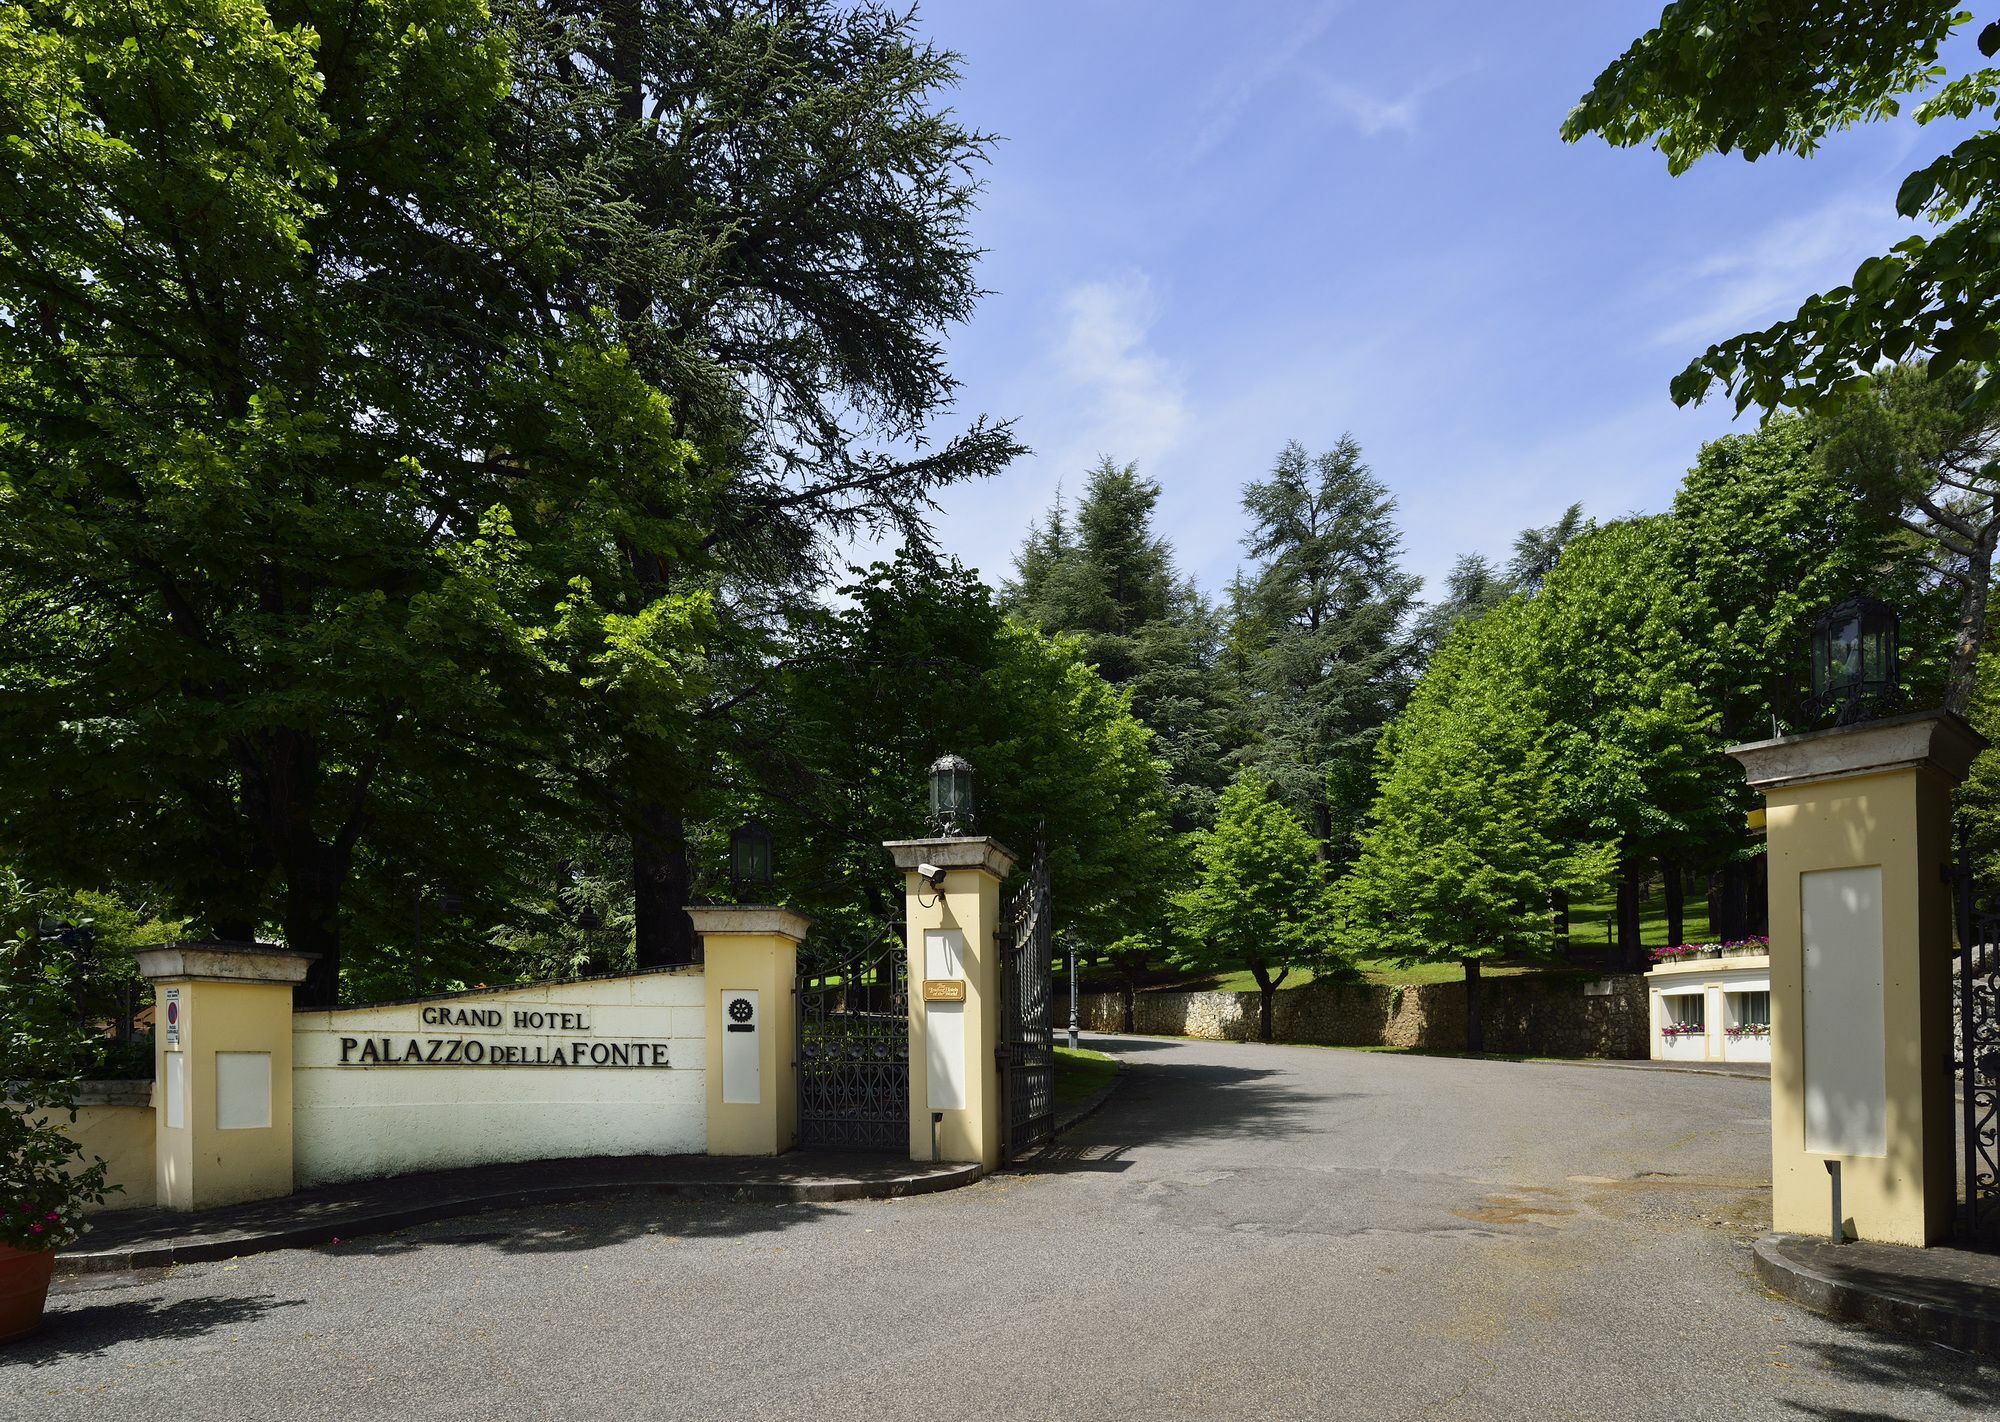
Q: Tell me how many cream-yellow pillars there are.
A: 4